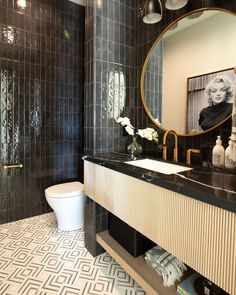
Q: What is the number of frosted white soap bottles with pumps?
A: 2